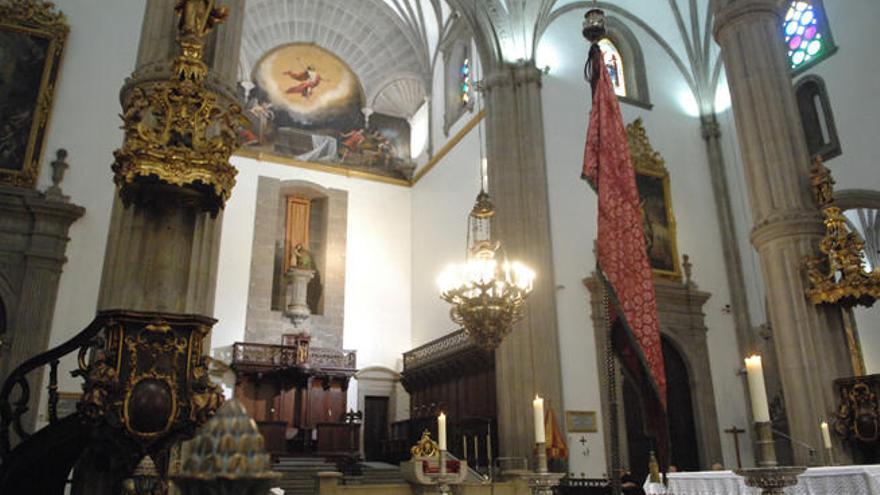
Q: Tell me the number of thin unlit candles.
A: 3